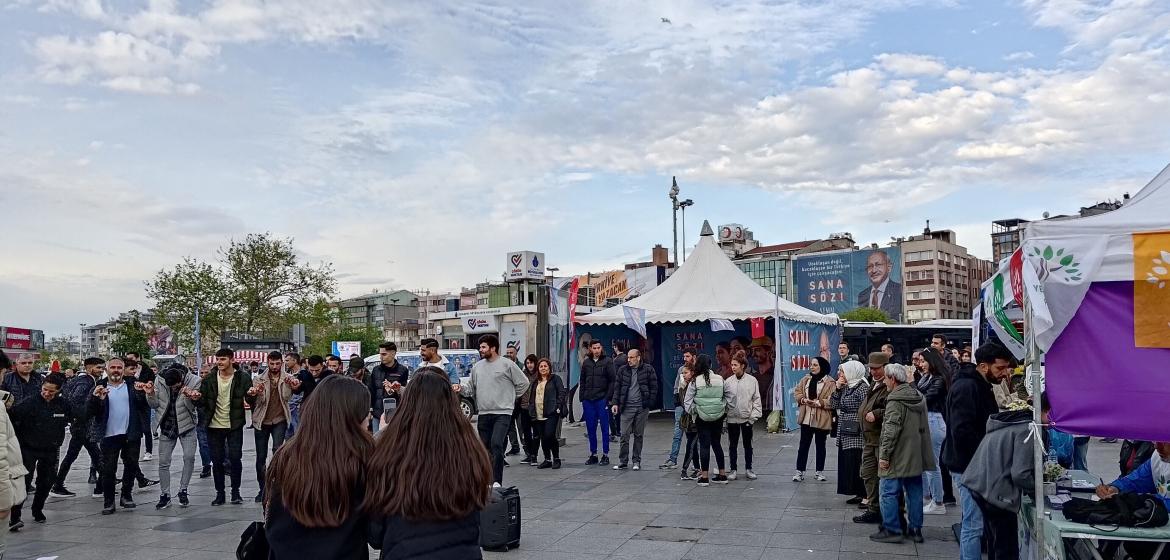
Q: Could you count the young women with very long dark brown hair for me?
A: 2